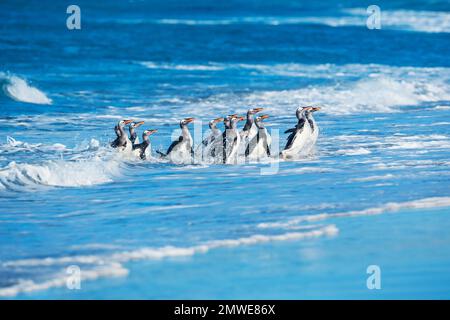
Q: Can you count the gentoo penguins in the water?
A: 11